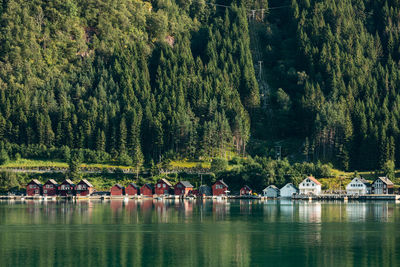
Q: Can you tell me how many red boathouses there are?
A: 11